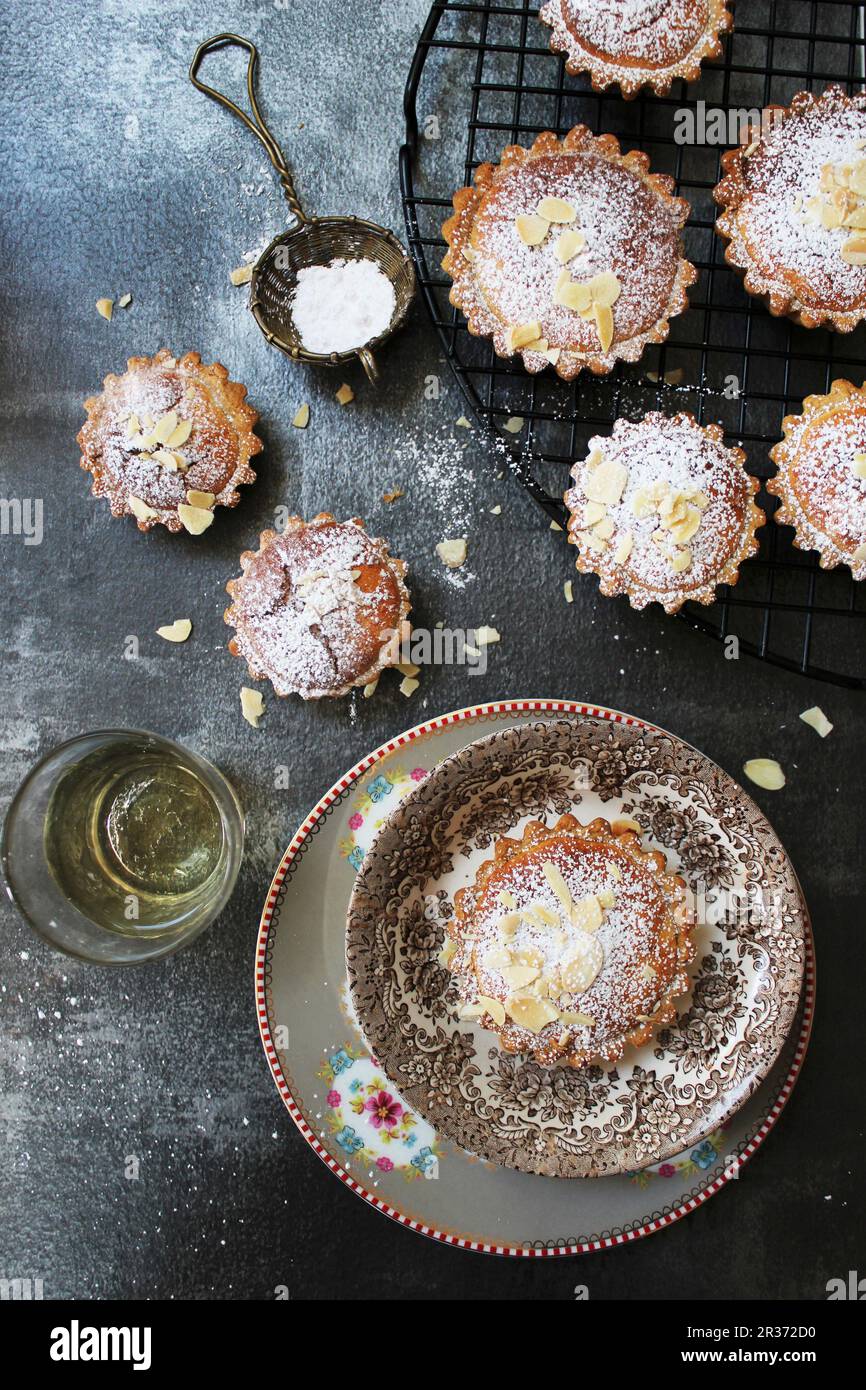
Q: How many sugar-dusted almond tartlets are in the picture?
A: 8